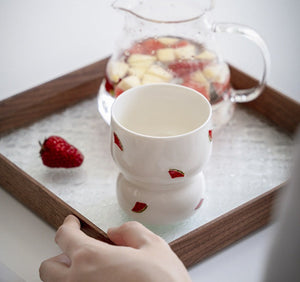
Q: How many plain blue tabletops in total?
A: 0